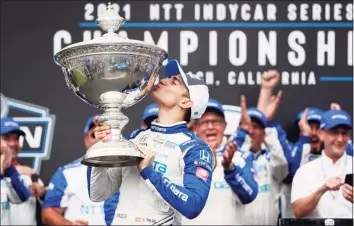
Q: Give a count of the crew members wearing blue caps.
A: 7